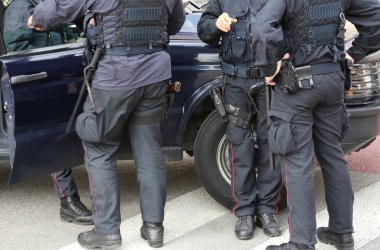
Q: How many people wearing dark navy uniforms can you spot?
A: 4